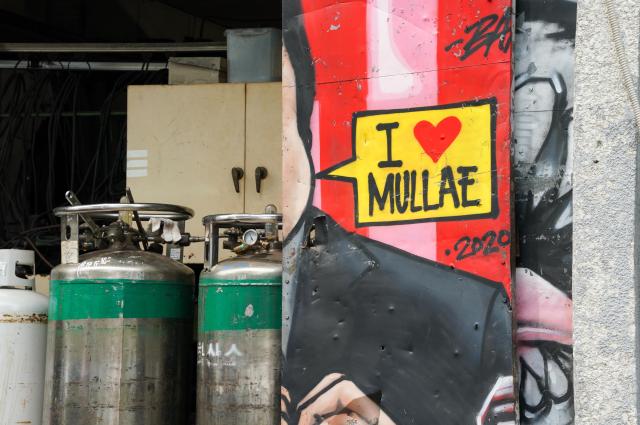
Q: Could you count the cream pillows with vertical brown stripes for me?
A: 0